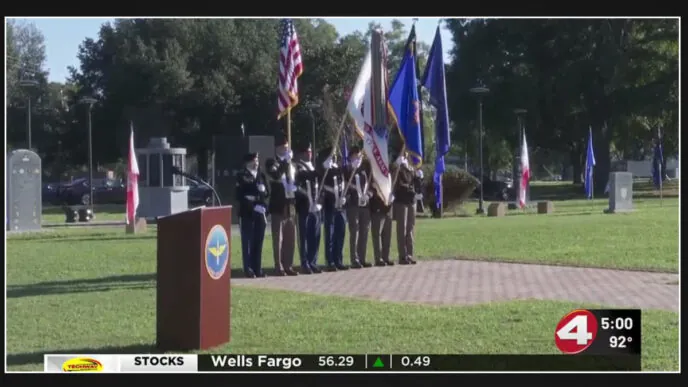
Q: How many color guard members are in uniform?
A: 7